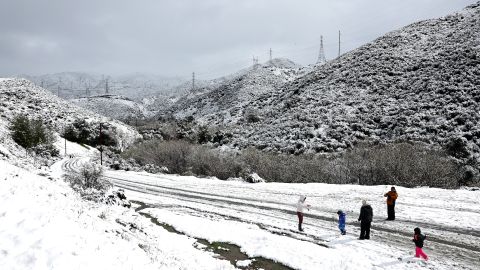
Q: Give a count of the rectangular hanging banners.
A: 0